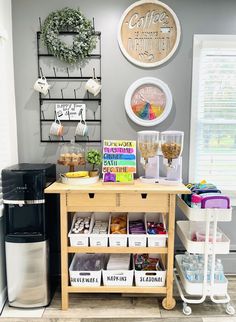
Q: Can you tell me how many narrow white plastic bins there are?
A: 5